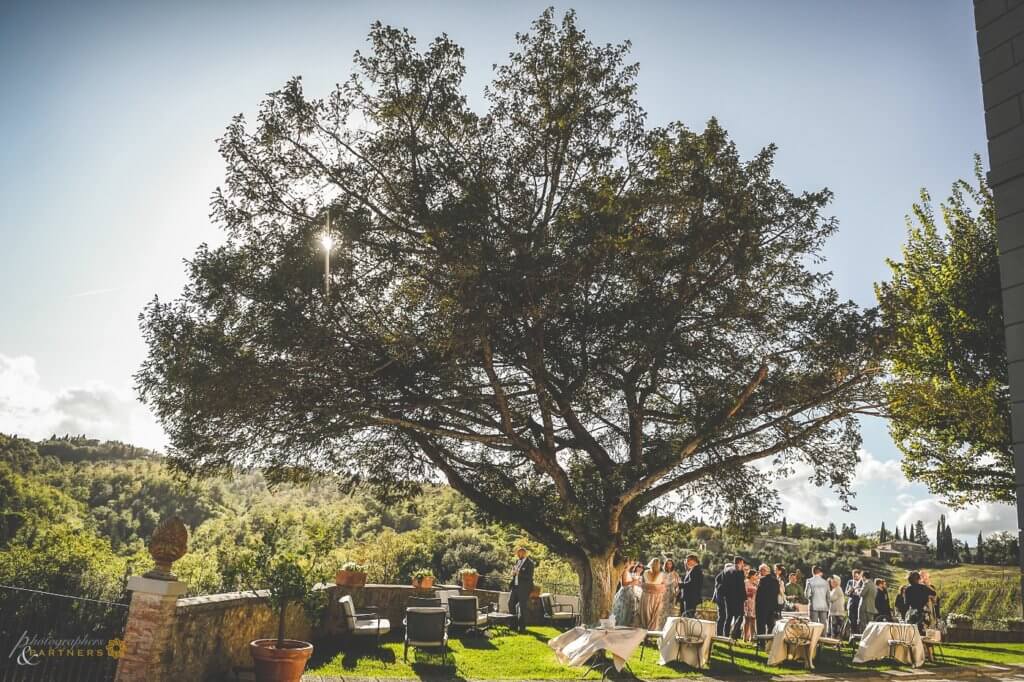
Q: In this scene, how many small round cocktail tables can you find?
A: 4